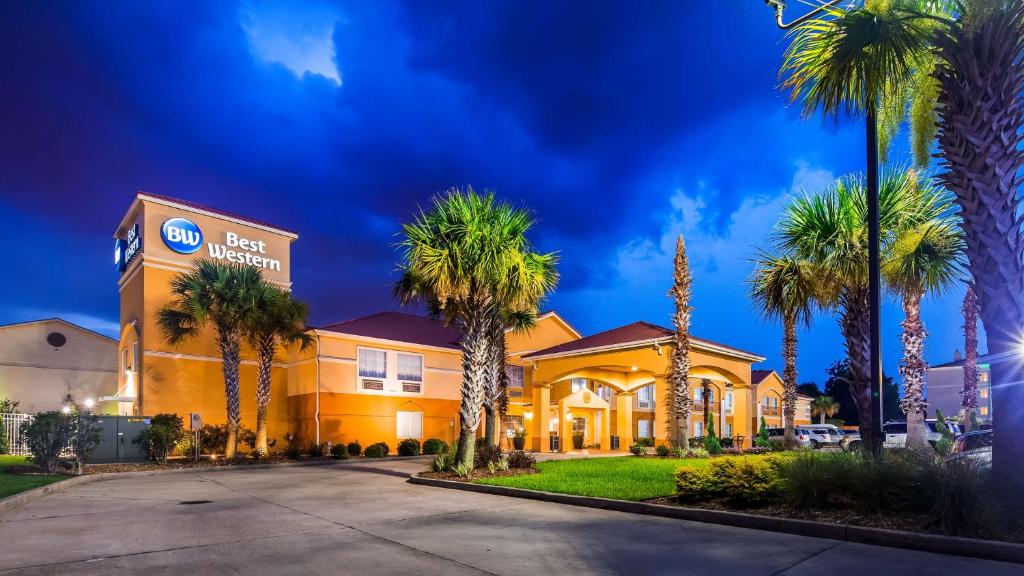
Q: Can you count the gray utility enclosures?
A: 1